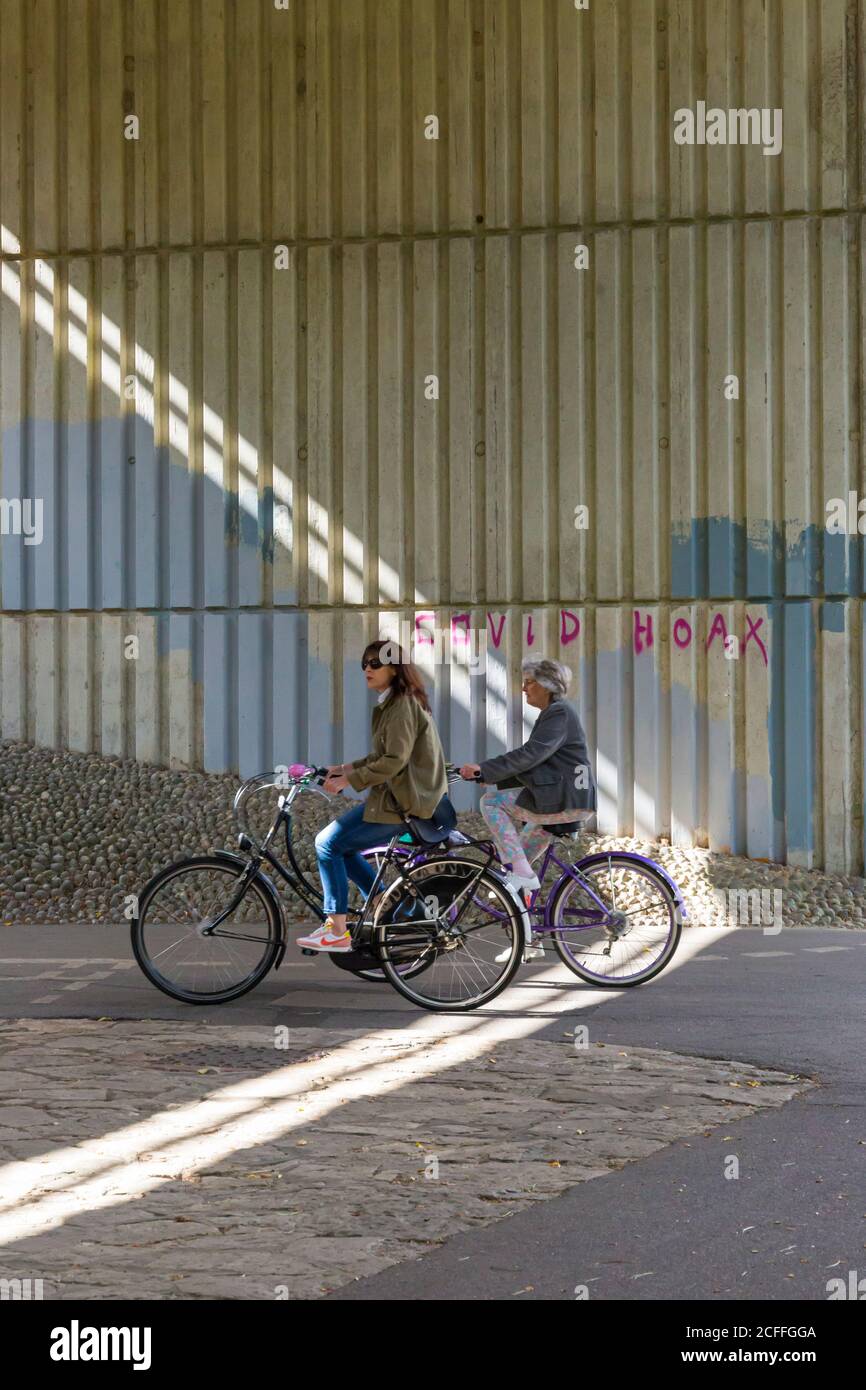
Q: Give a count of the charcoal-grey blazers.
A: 1